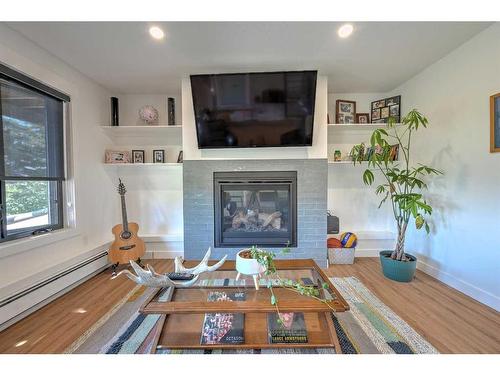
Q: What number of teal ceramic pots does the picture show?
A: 1